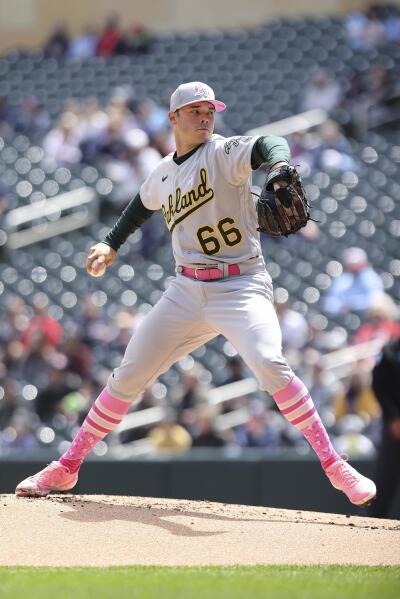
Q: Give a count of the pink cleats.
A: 2